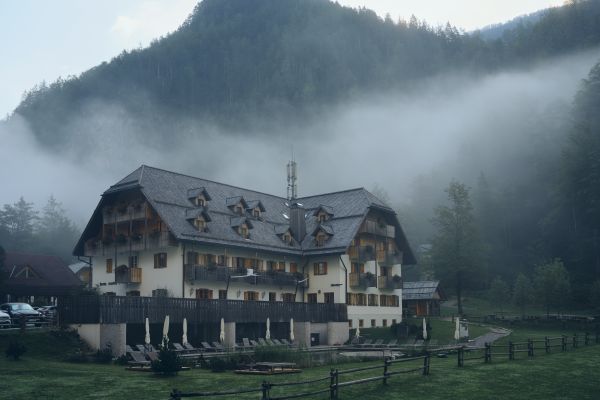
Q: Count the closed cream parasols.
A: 9